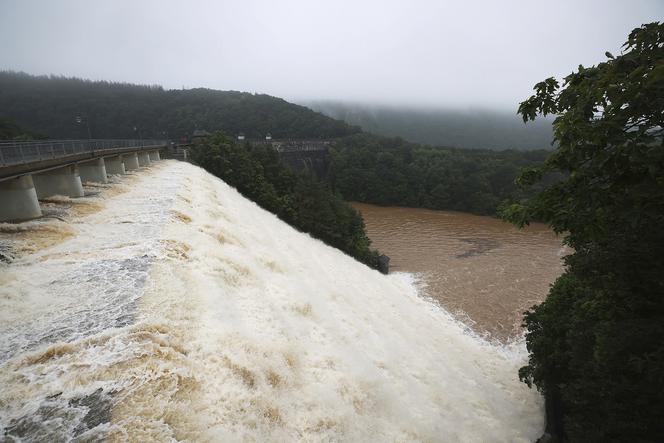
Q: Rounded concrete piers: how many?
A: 7